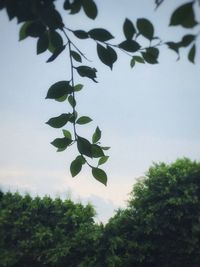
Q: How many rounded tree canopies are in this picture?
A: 2